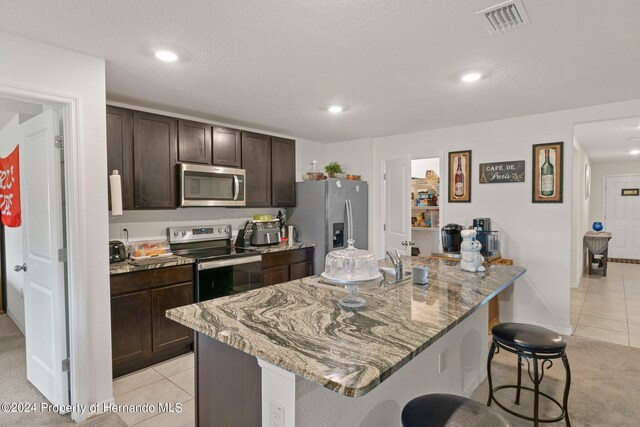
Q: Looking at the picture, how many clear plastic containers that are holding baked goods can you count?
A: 1